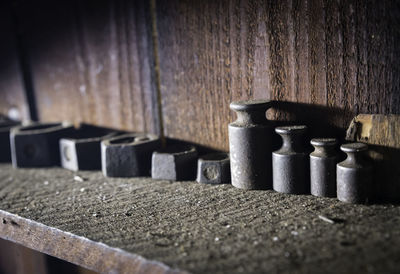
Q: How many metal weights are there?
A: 10